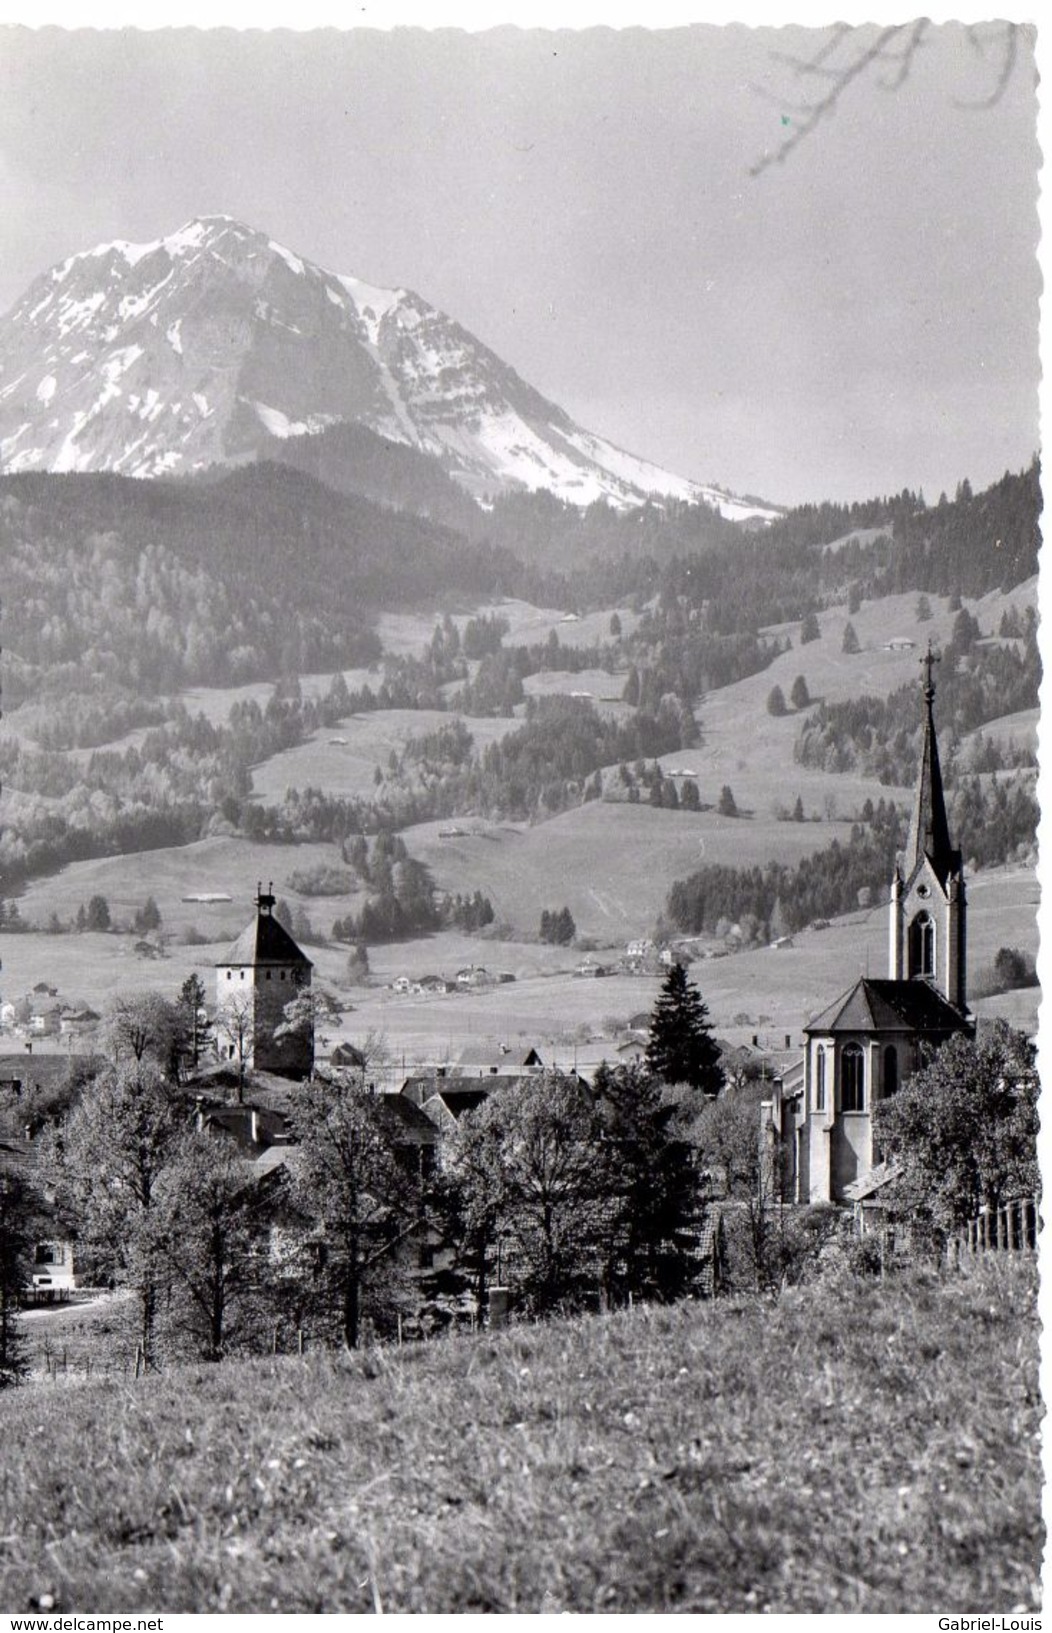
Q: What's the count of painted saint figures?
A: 0